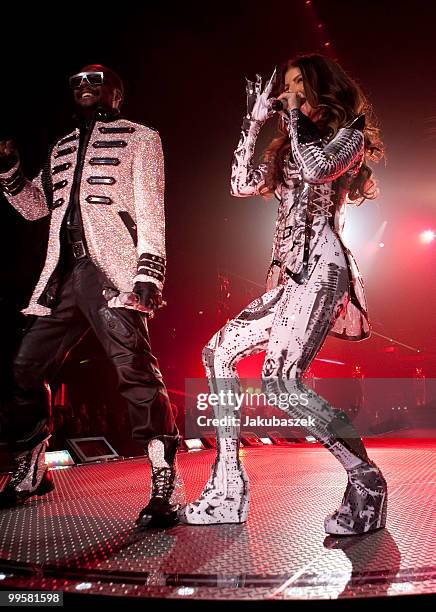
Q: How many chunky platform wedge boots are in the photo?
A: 2